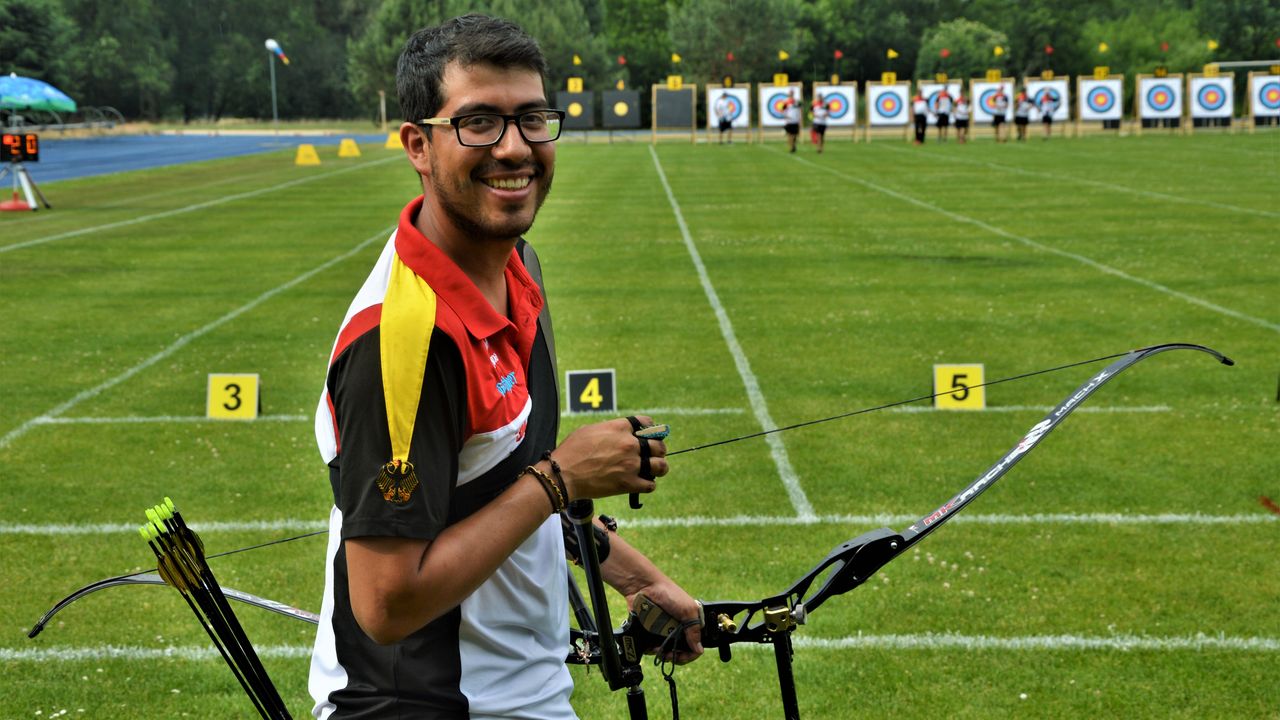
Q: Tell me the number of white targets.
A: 11